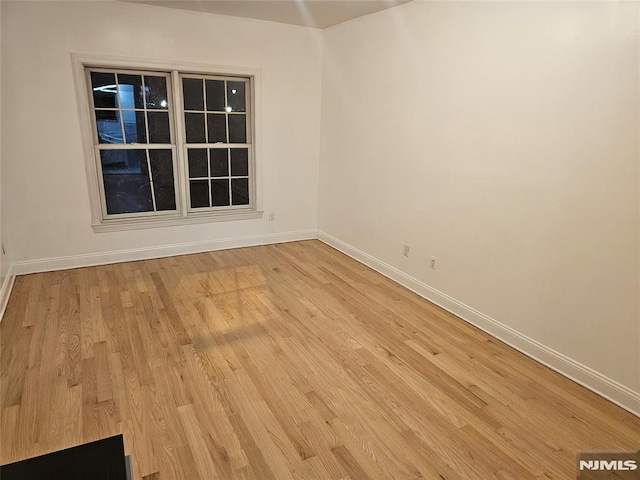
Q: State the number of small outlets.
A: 3